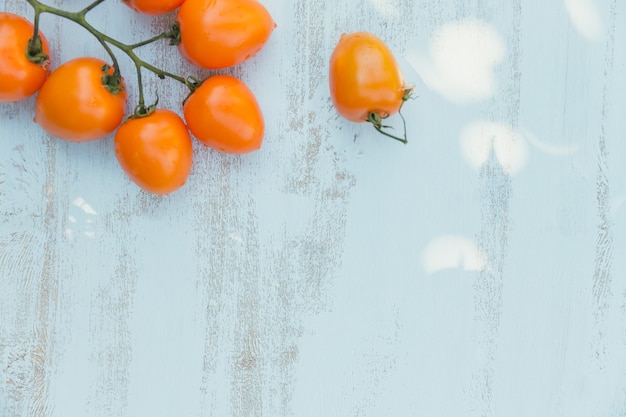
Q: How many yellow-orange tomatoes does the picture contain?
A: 7